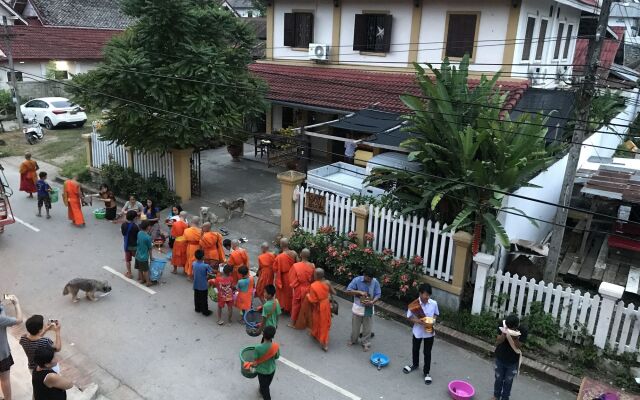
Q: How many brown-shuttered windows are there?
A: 3